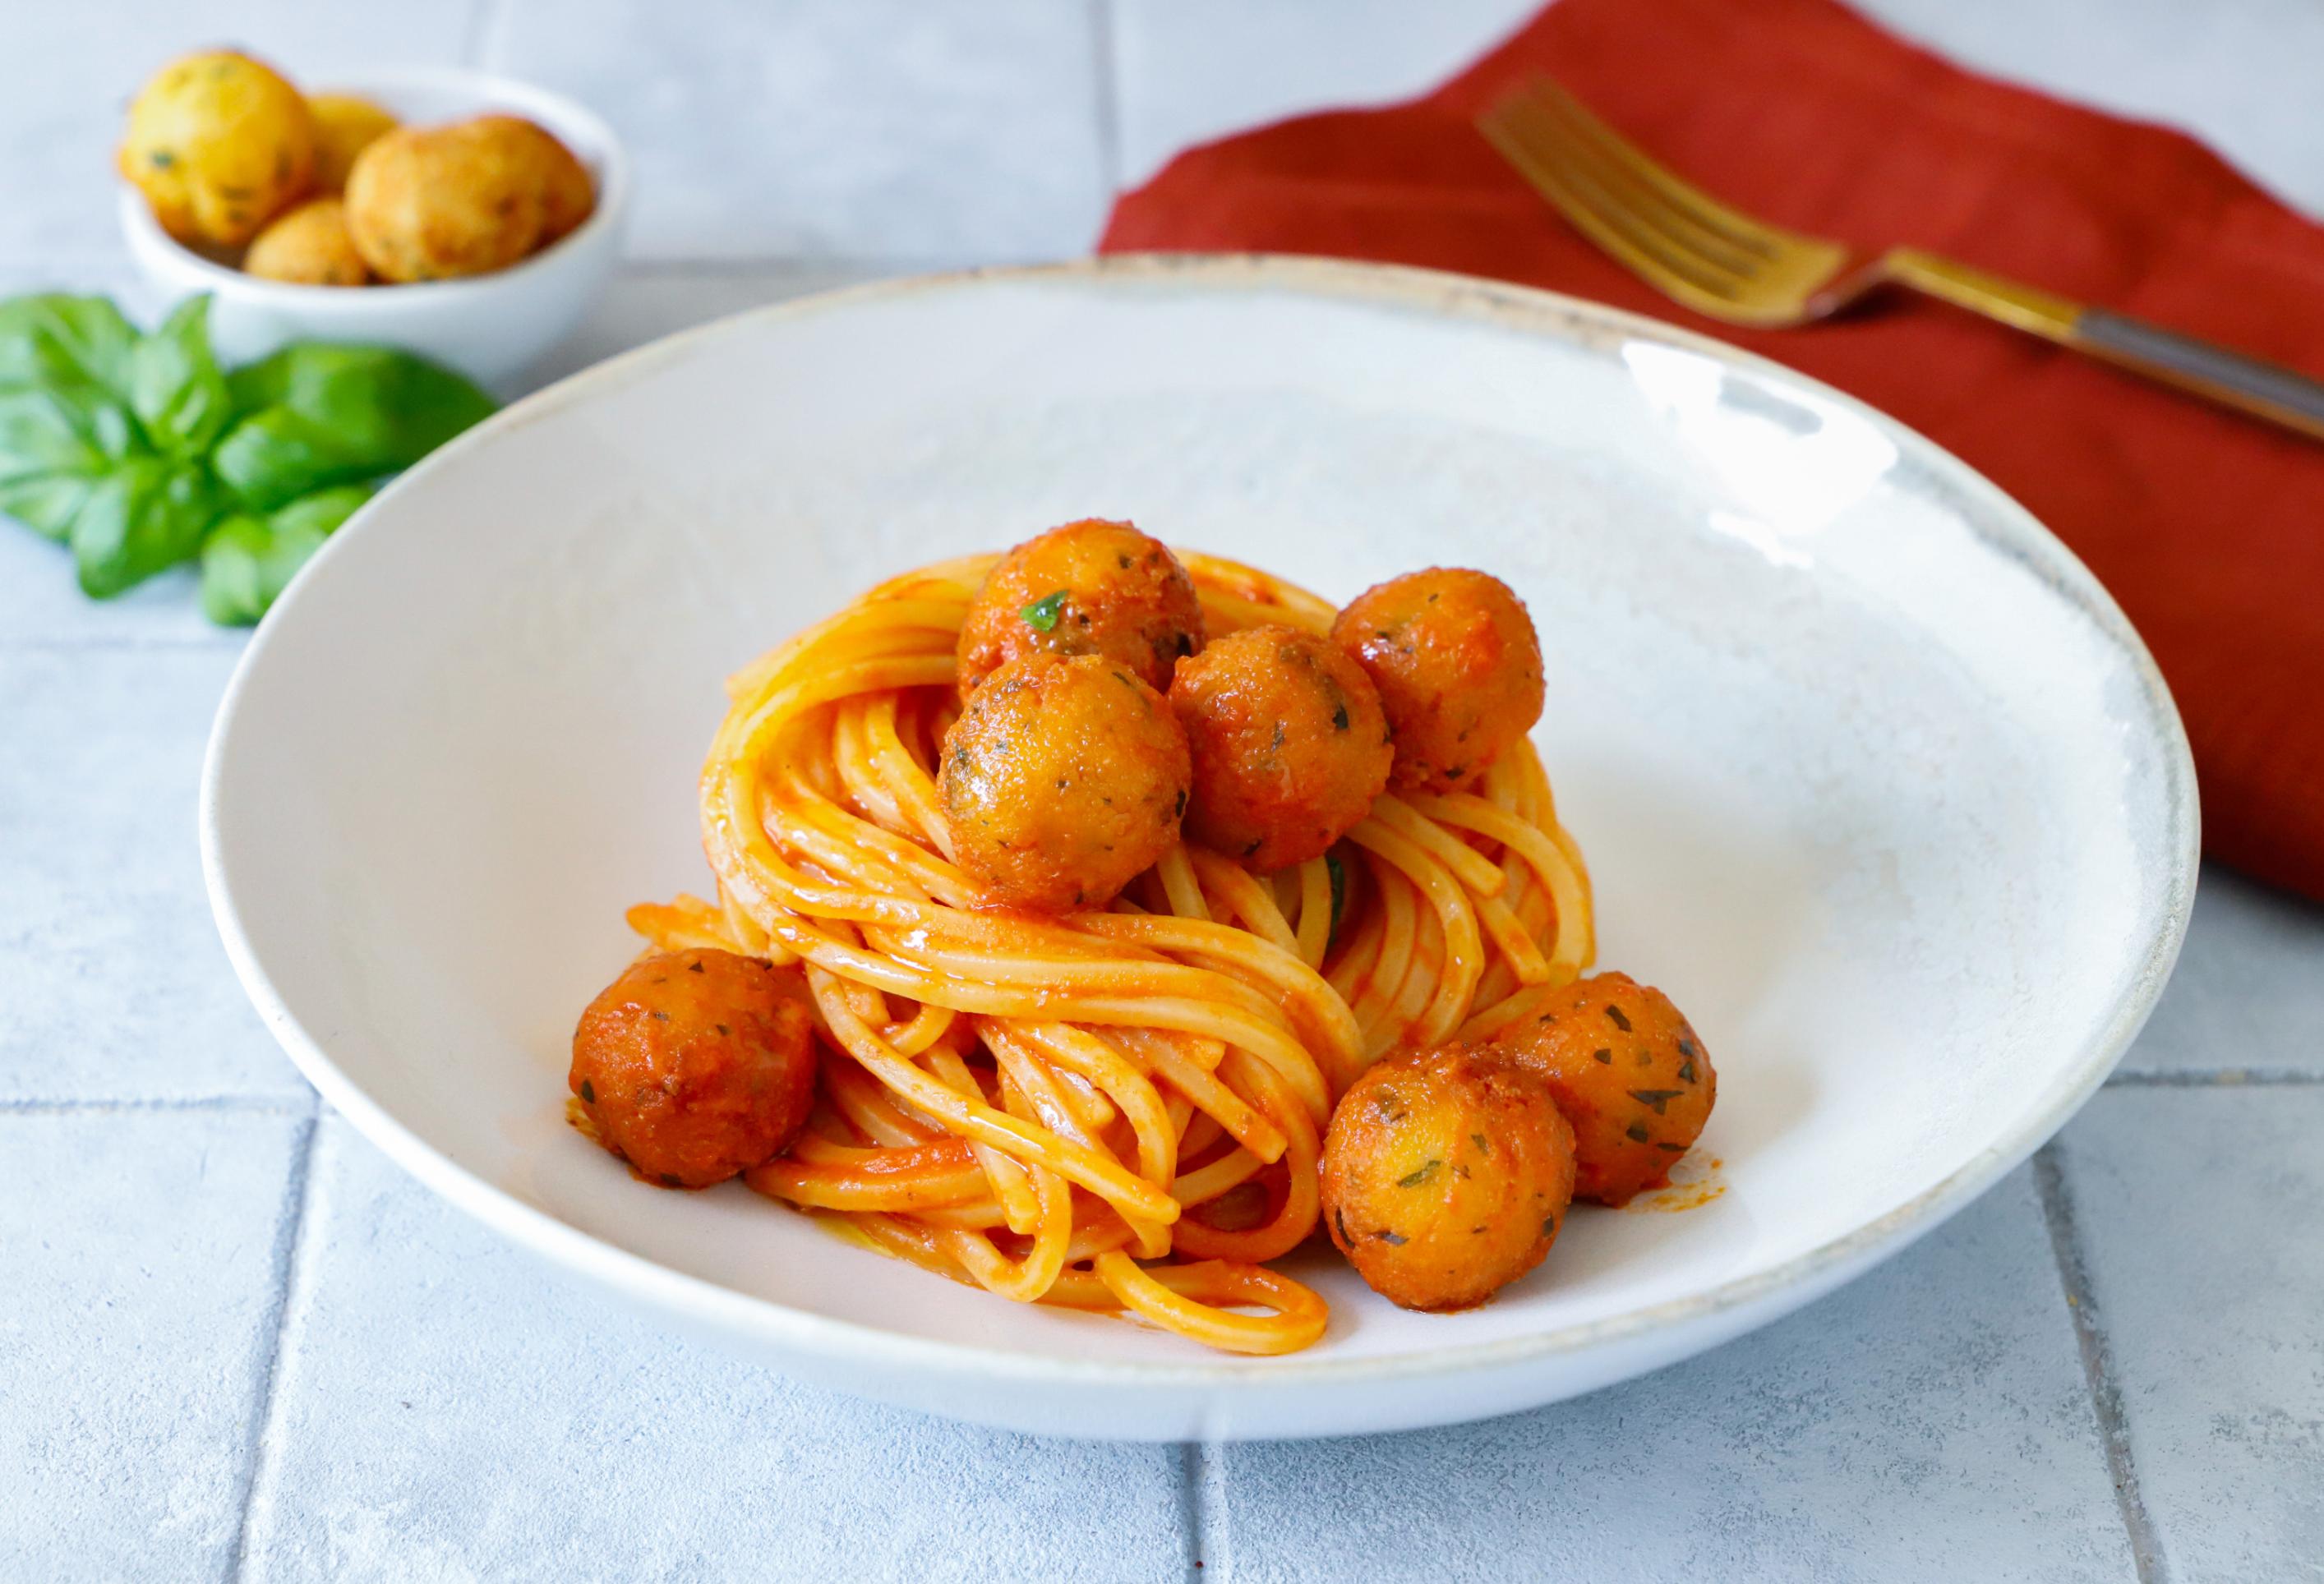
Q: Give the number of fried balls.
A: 12